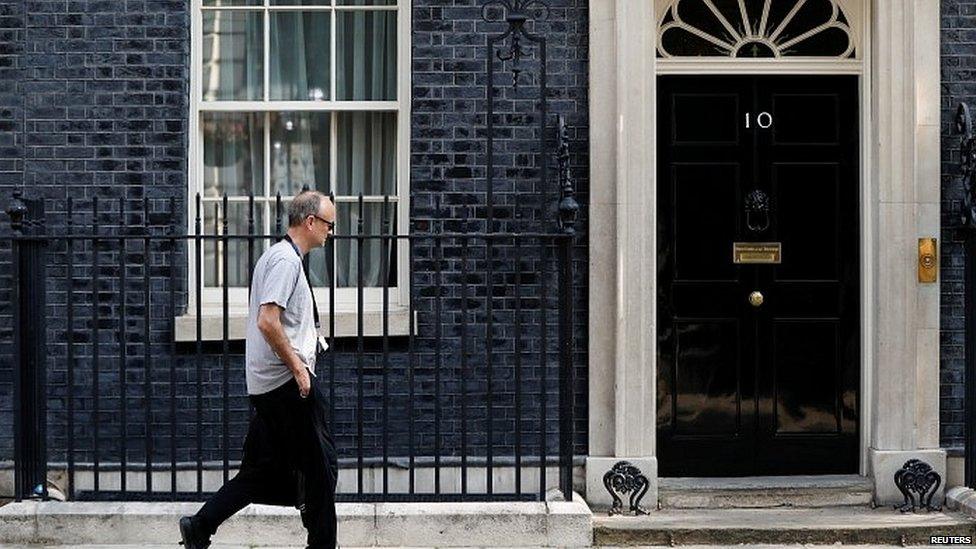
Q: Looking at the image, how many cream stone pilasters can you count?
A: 2